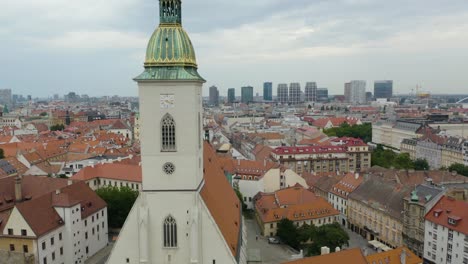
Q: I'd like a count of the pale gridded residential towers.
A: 3